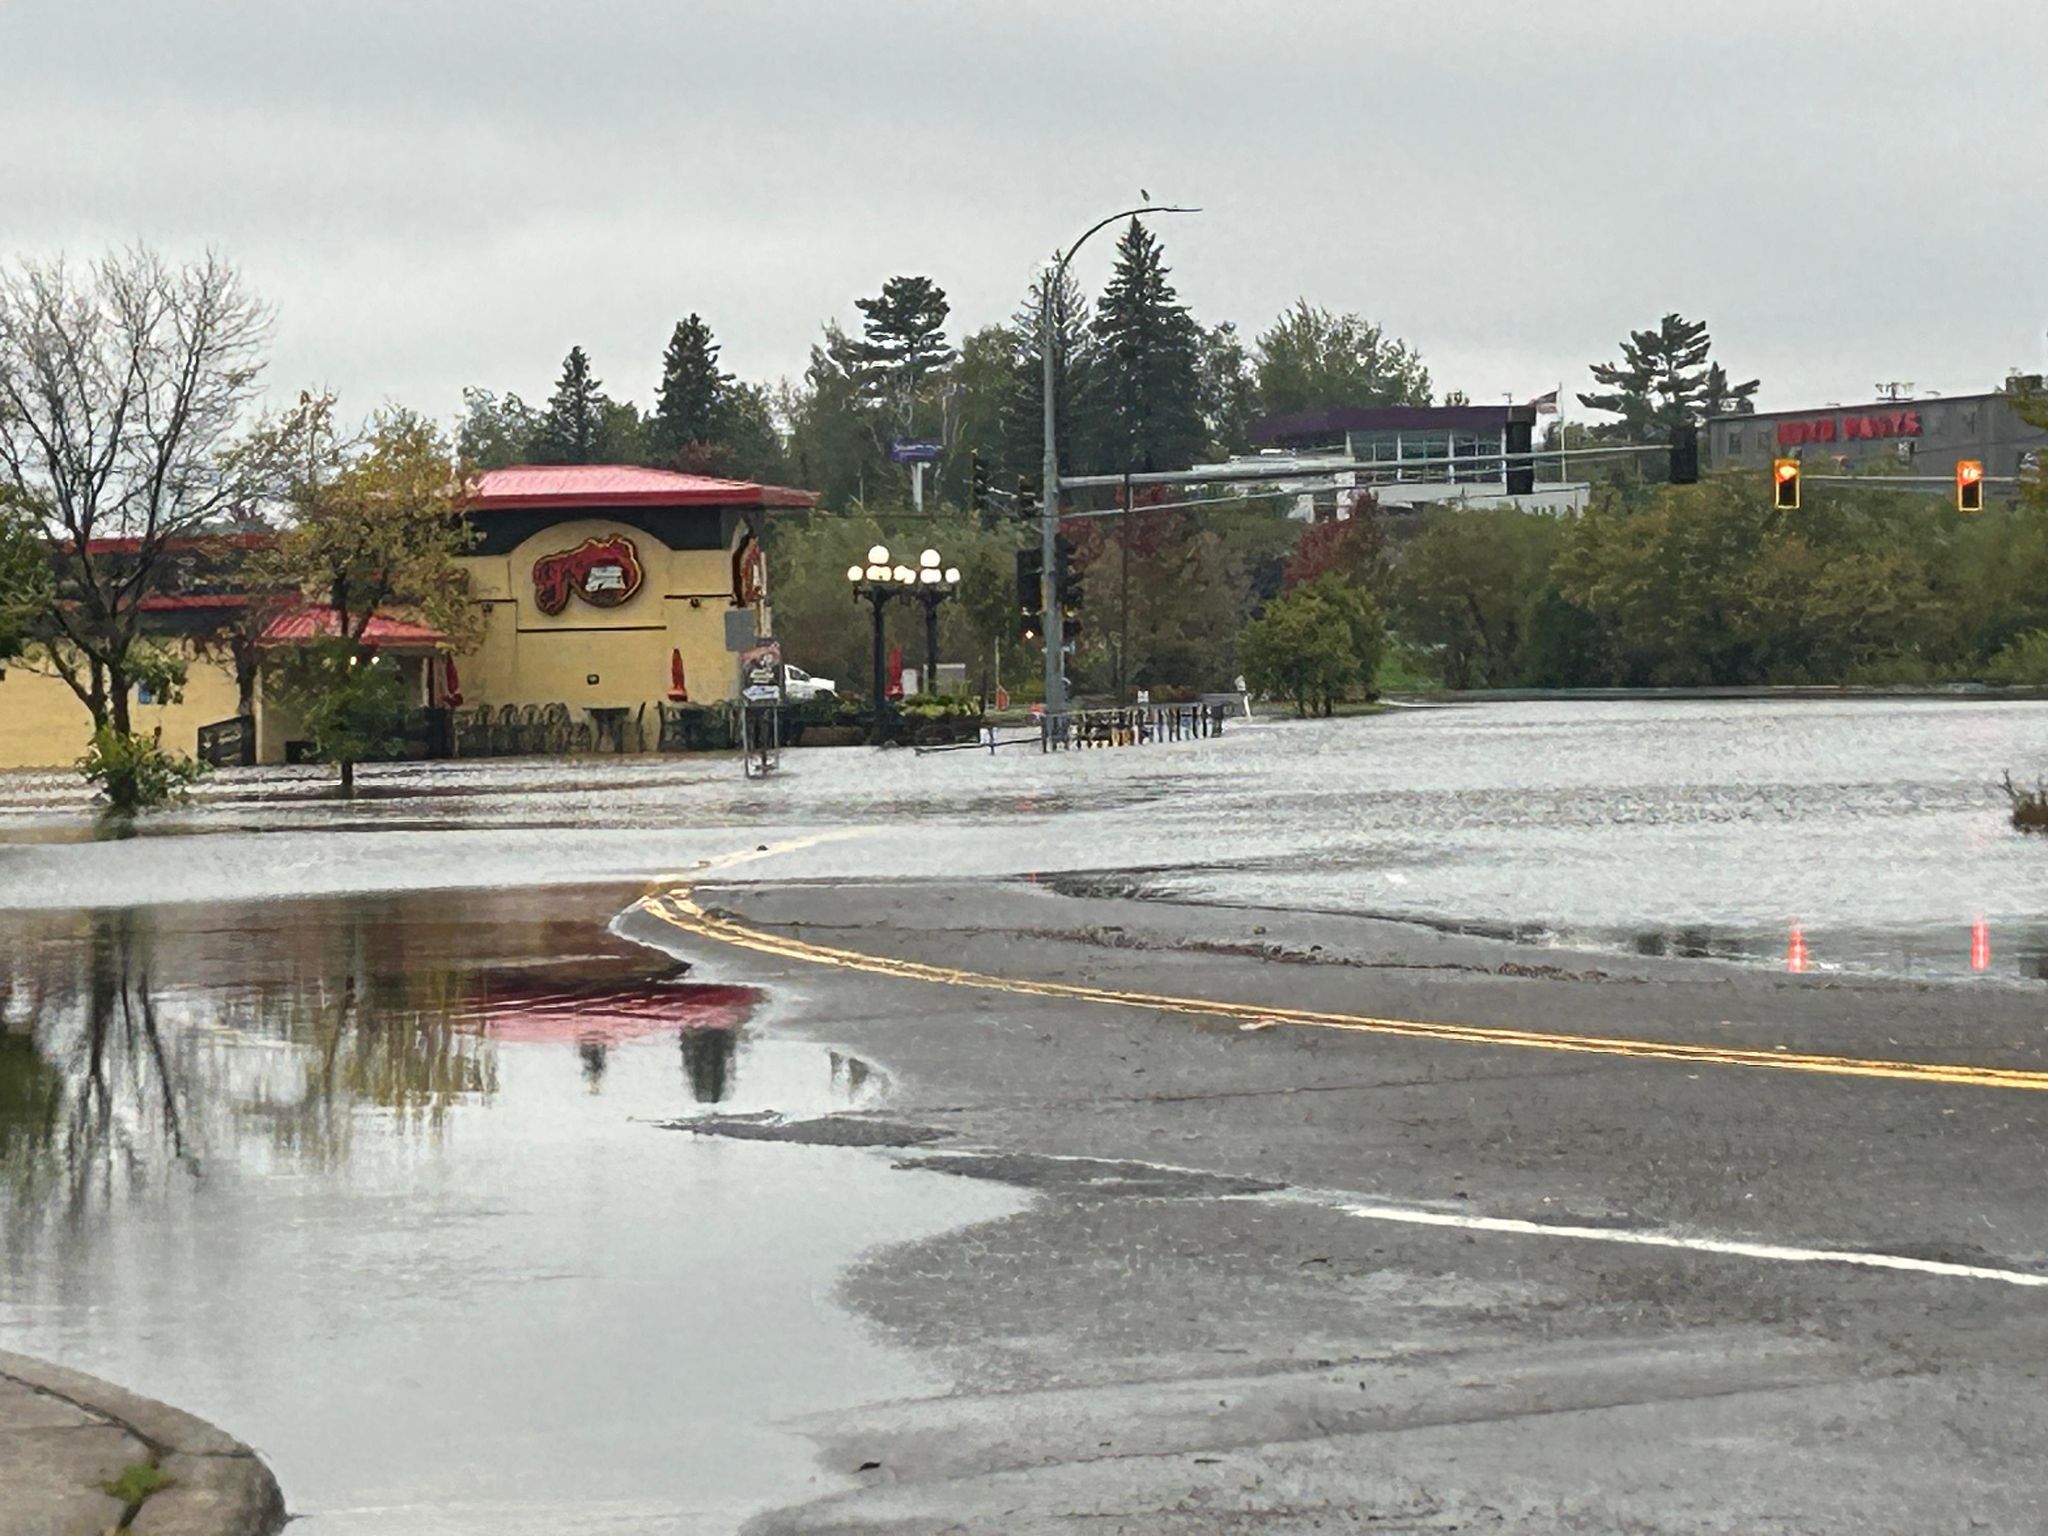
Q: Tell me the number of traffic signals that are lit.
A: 2